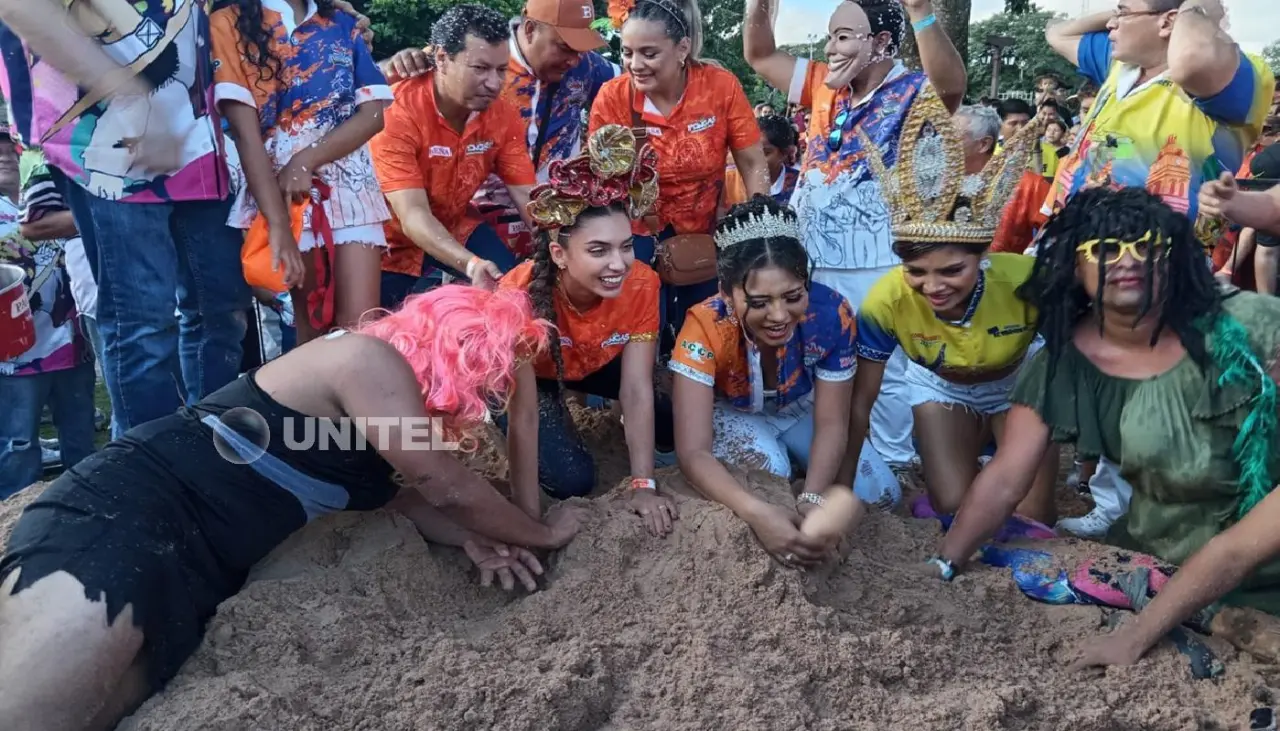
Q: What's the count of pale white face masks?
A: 1